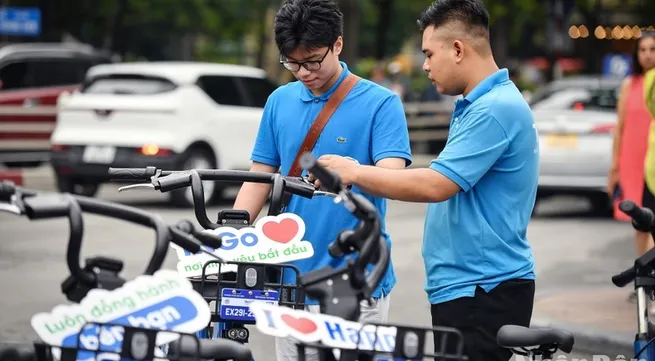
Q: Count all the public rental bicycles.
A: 4